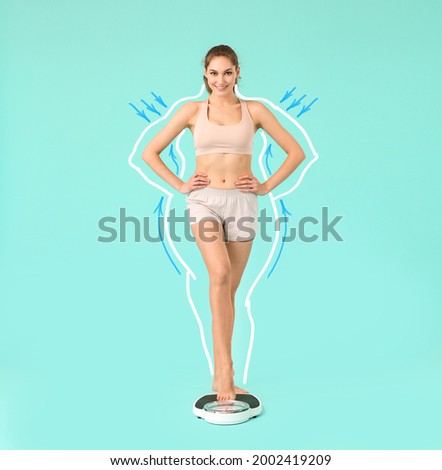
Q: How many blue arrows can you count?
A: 10